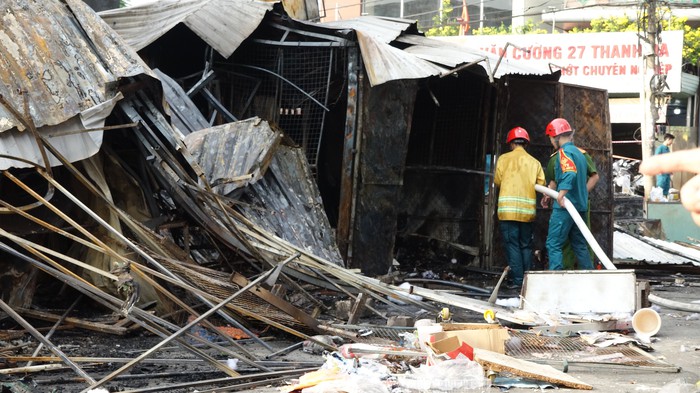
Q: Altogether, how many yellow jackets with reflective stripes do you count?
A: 1